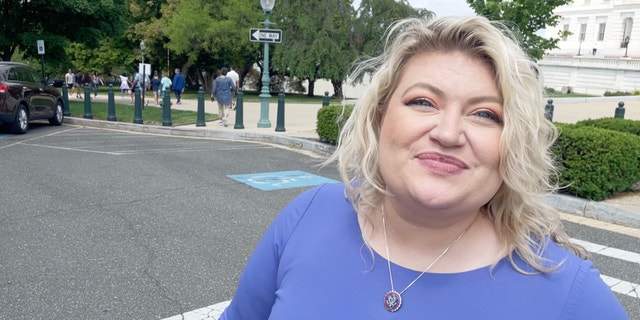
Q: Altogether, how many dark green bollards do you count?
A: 11